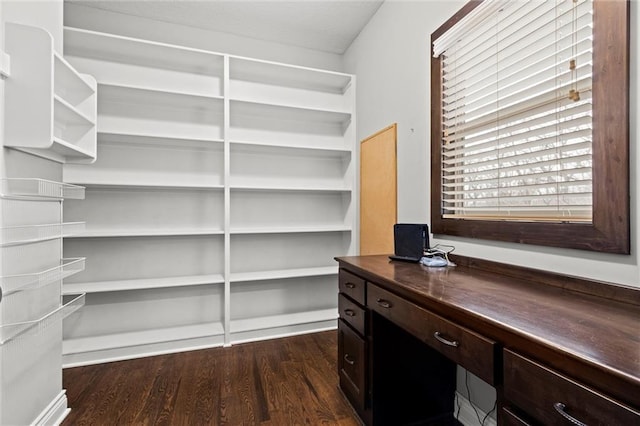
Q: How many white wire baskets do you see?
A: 4